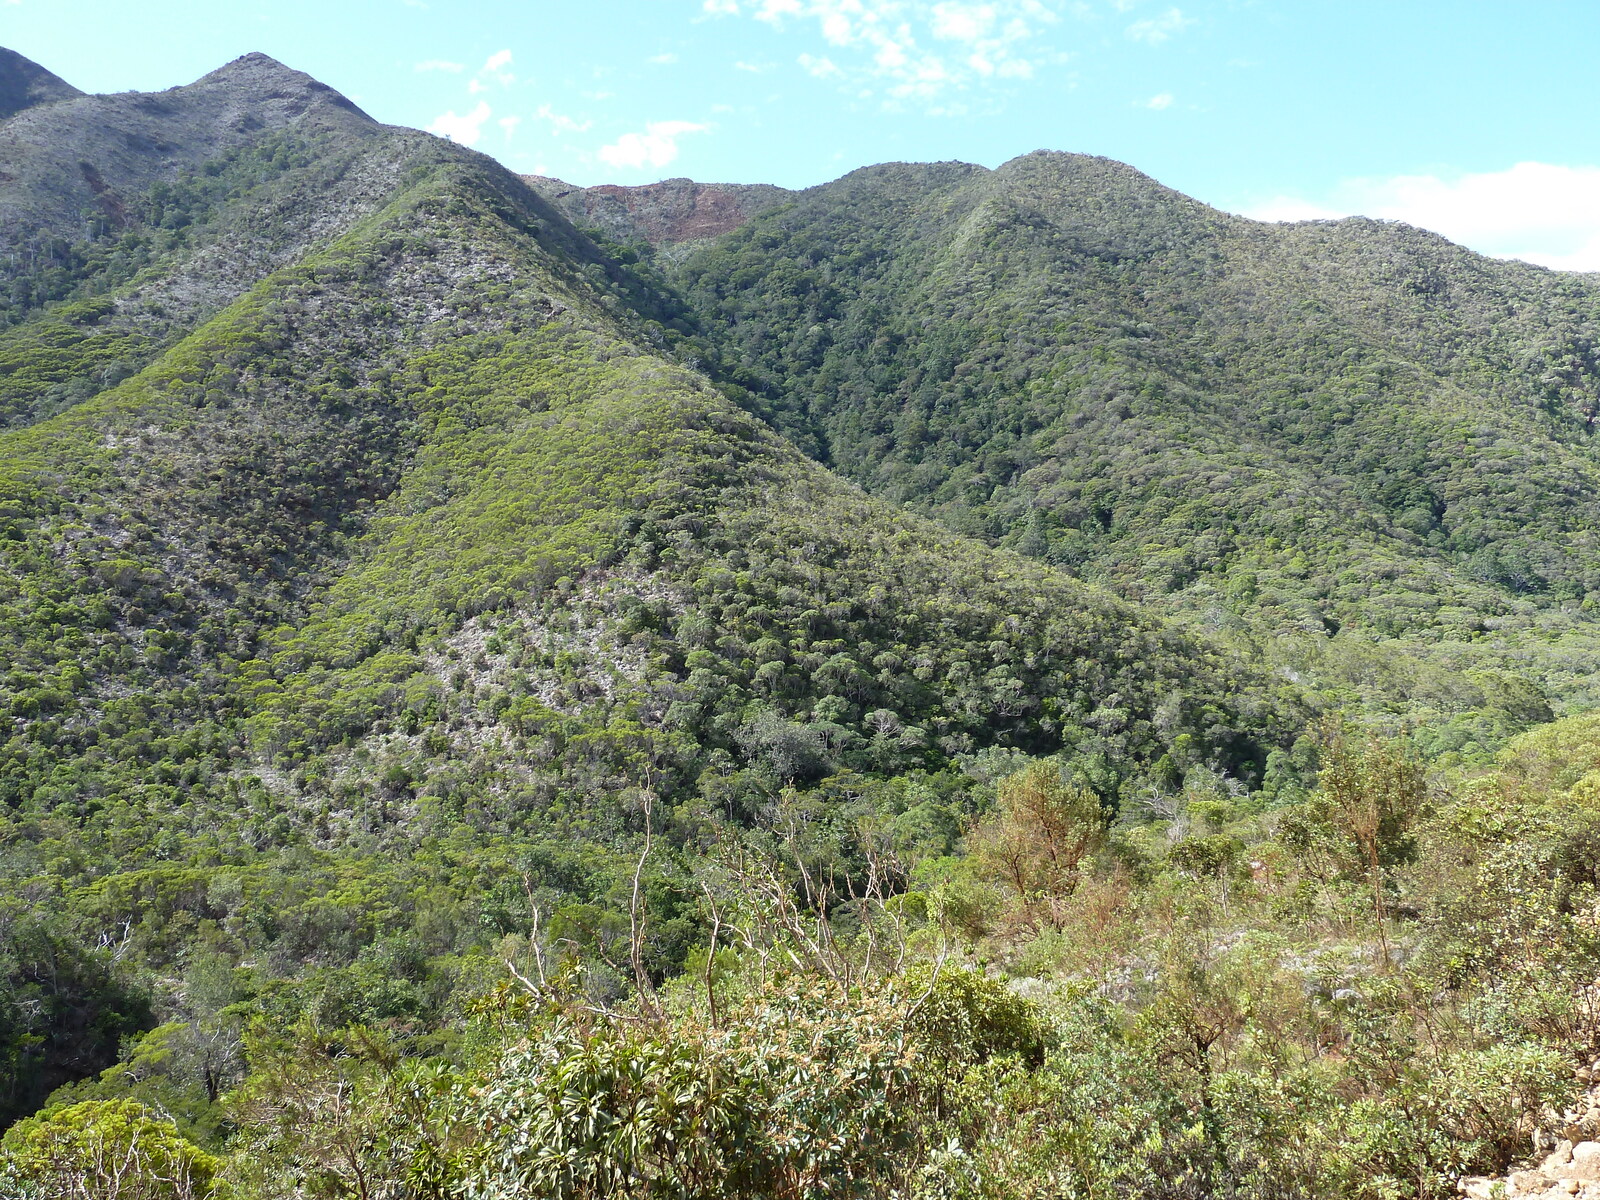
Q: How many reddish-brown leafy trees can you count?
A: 2